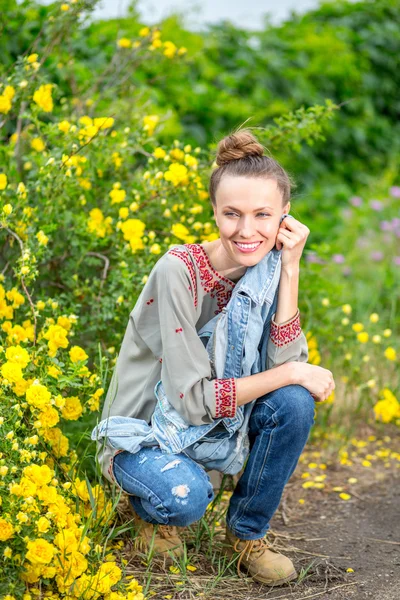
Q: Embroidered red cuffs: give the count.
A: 2